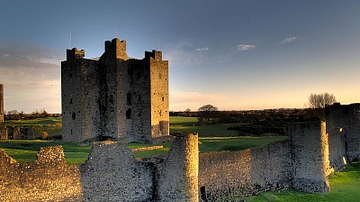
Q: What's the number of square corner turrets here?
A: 3